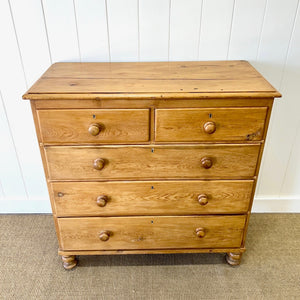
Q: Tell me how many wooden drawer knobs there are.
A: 8